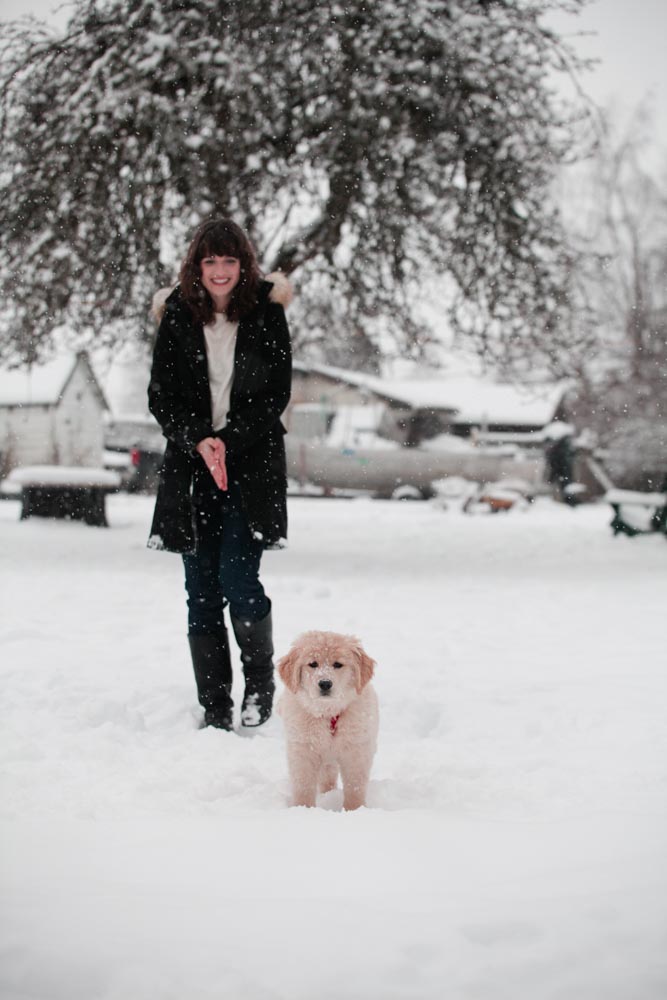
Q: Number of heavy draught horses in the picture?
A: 0